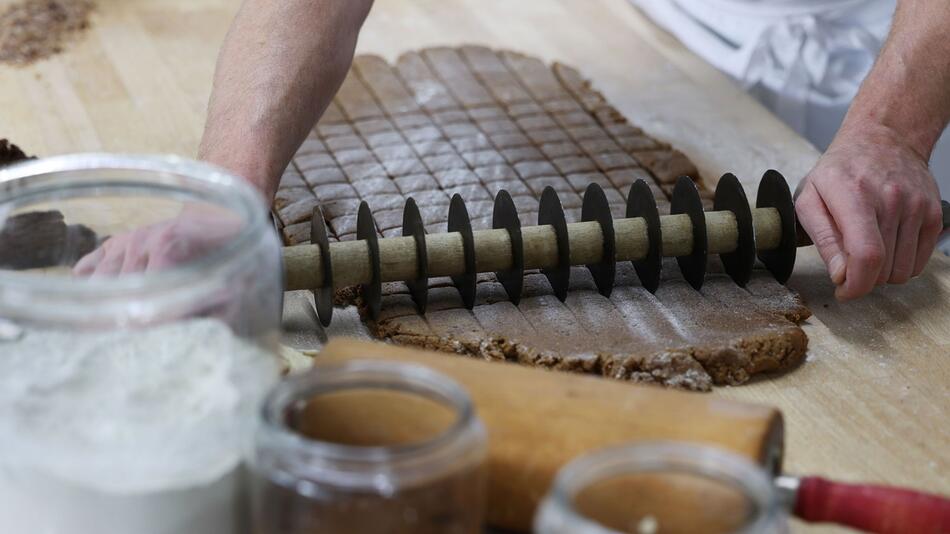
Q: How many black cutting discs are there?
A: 11